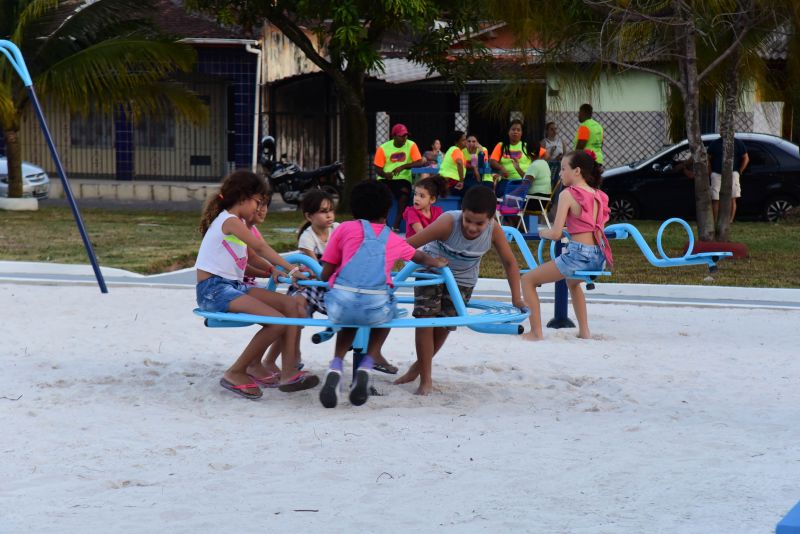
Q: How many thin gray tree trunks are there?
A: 2